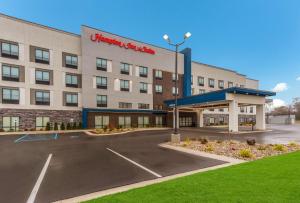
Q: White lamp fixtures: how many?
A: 2